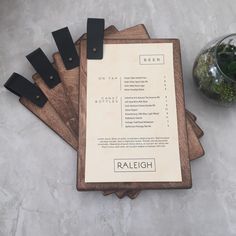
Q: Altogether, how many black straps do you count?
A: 4